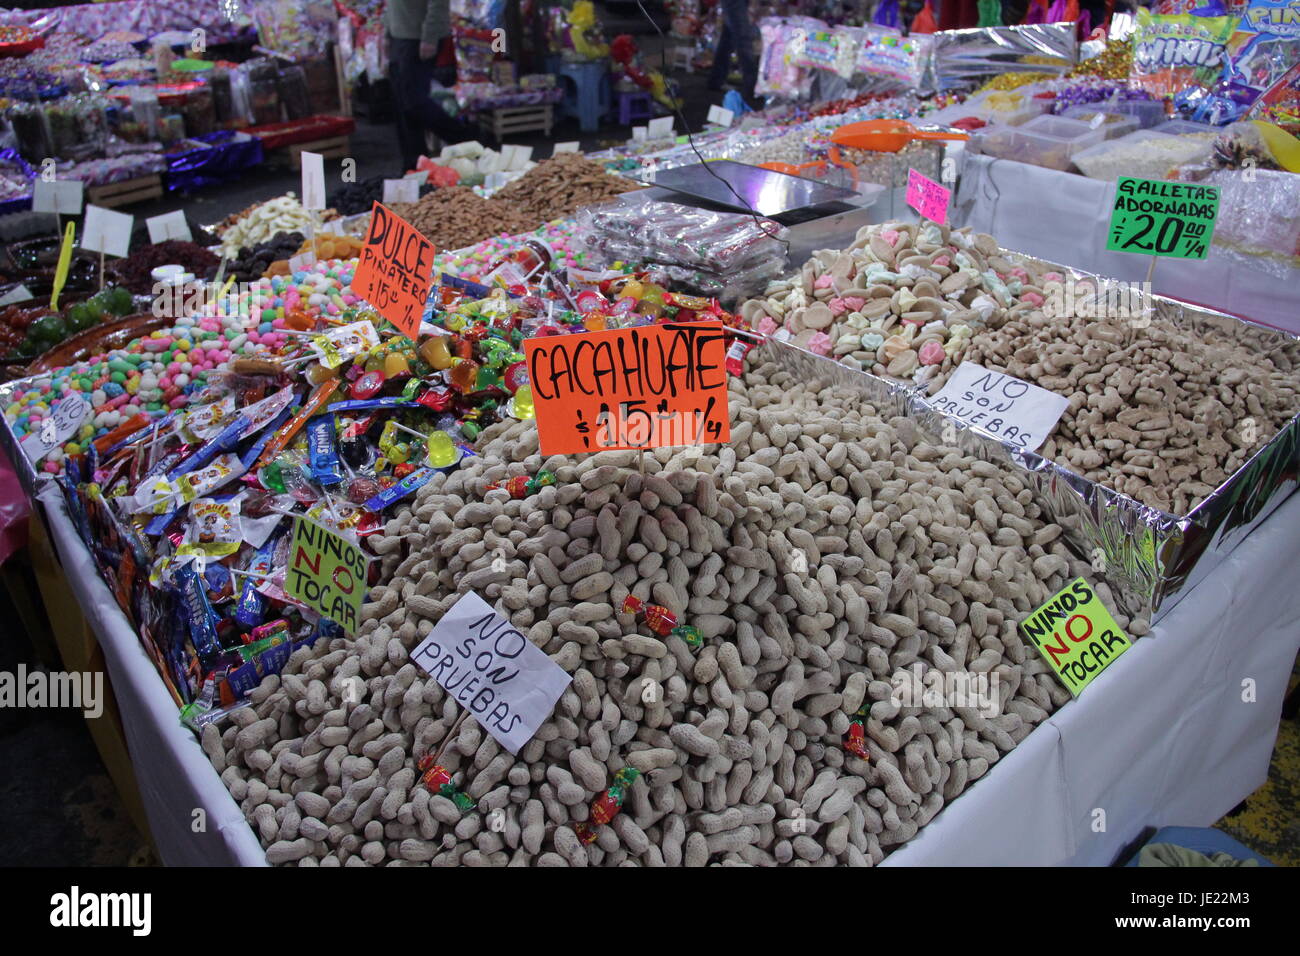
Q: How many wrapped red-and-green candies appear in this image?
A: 5